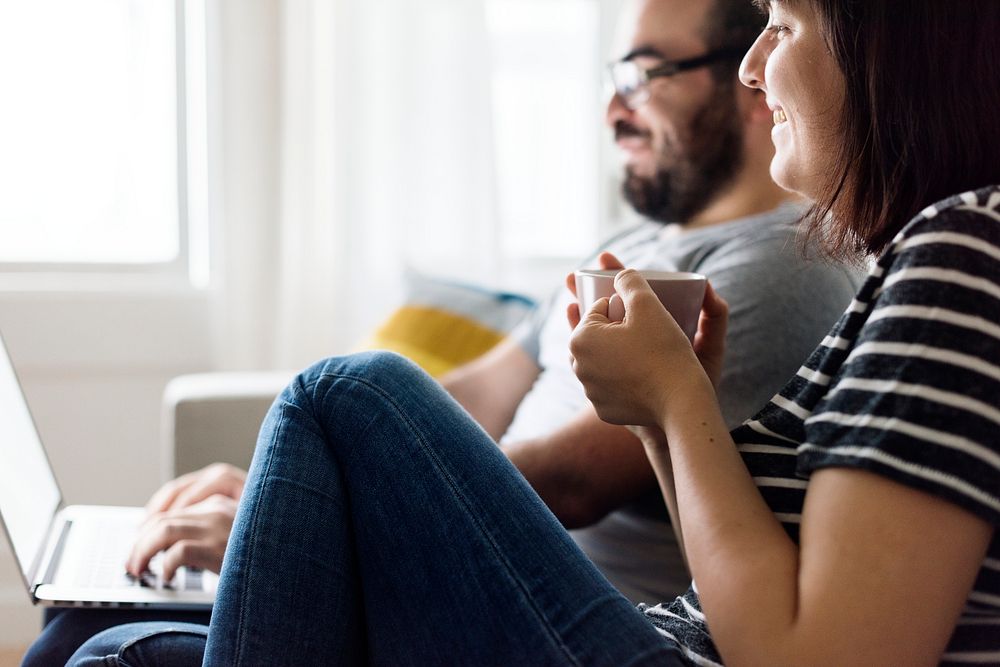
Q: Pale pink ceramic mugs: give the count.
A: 1